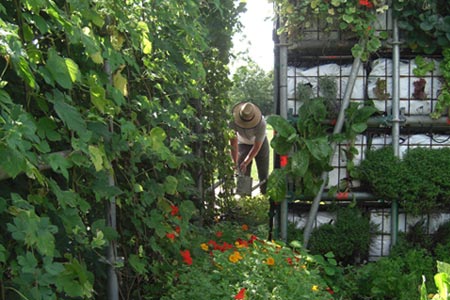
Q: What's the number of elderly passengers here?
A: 0